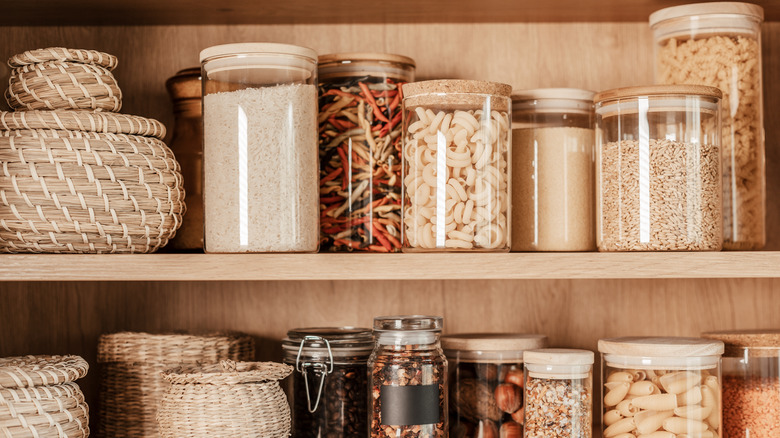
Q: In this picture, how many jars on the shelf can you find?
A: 12